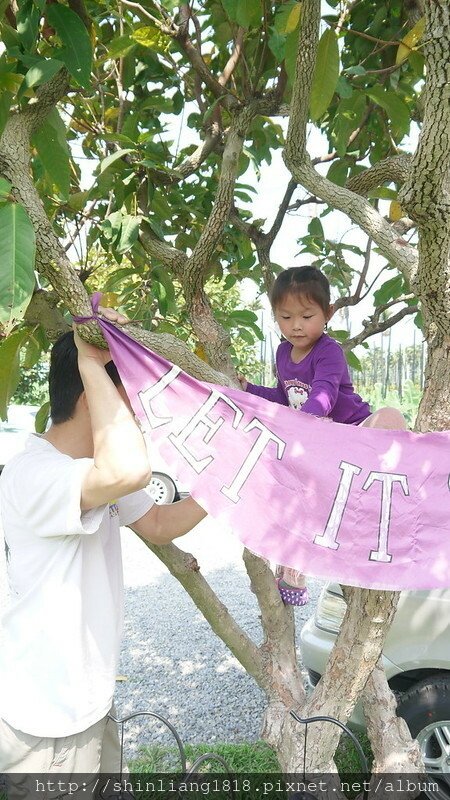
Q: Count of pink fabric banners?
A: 1